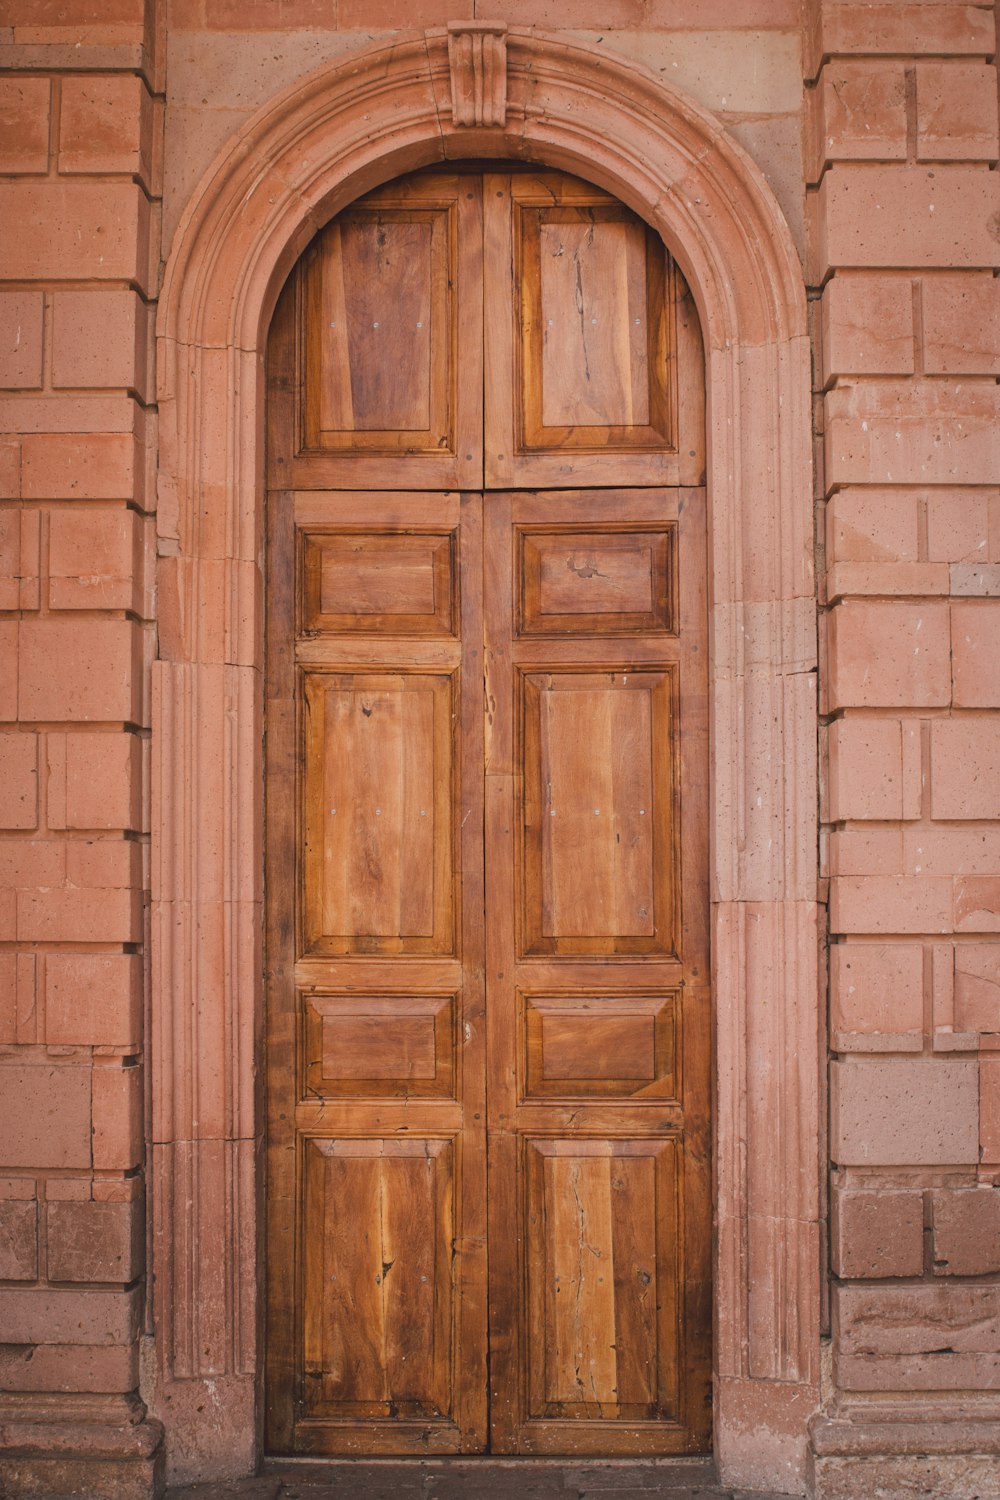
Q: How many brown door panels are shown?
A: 10